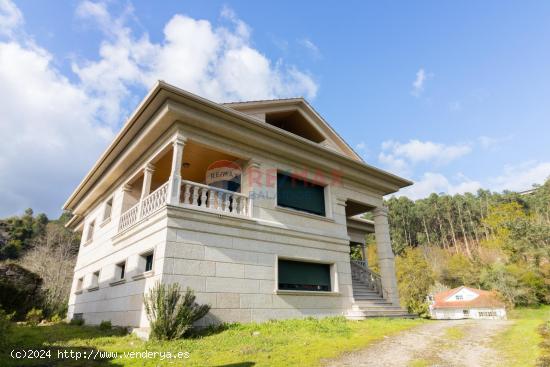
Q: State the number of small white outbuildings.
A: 1